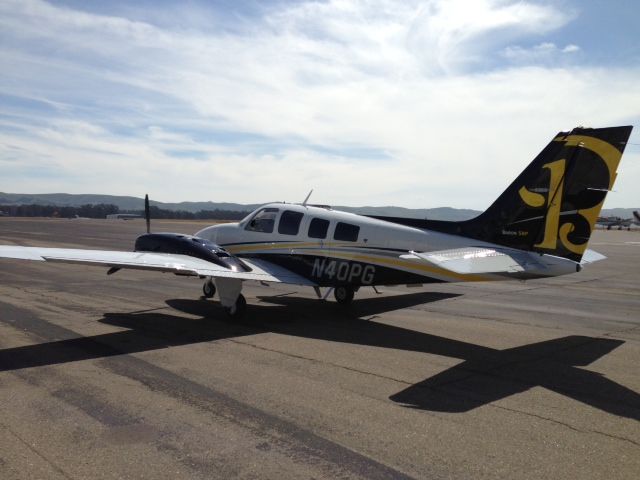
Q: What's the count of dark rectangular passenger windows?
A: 3